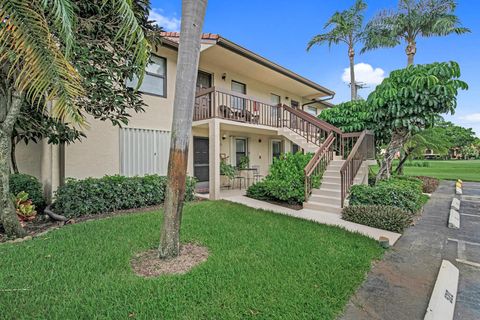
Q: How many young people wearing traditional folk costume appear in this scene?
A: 0